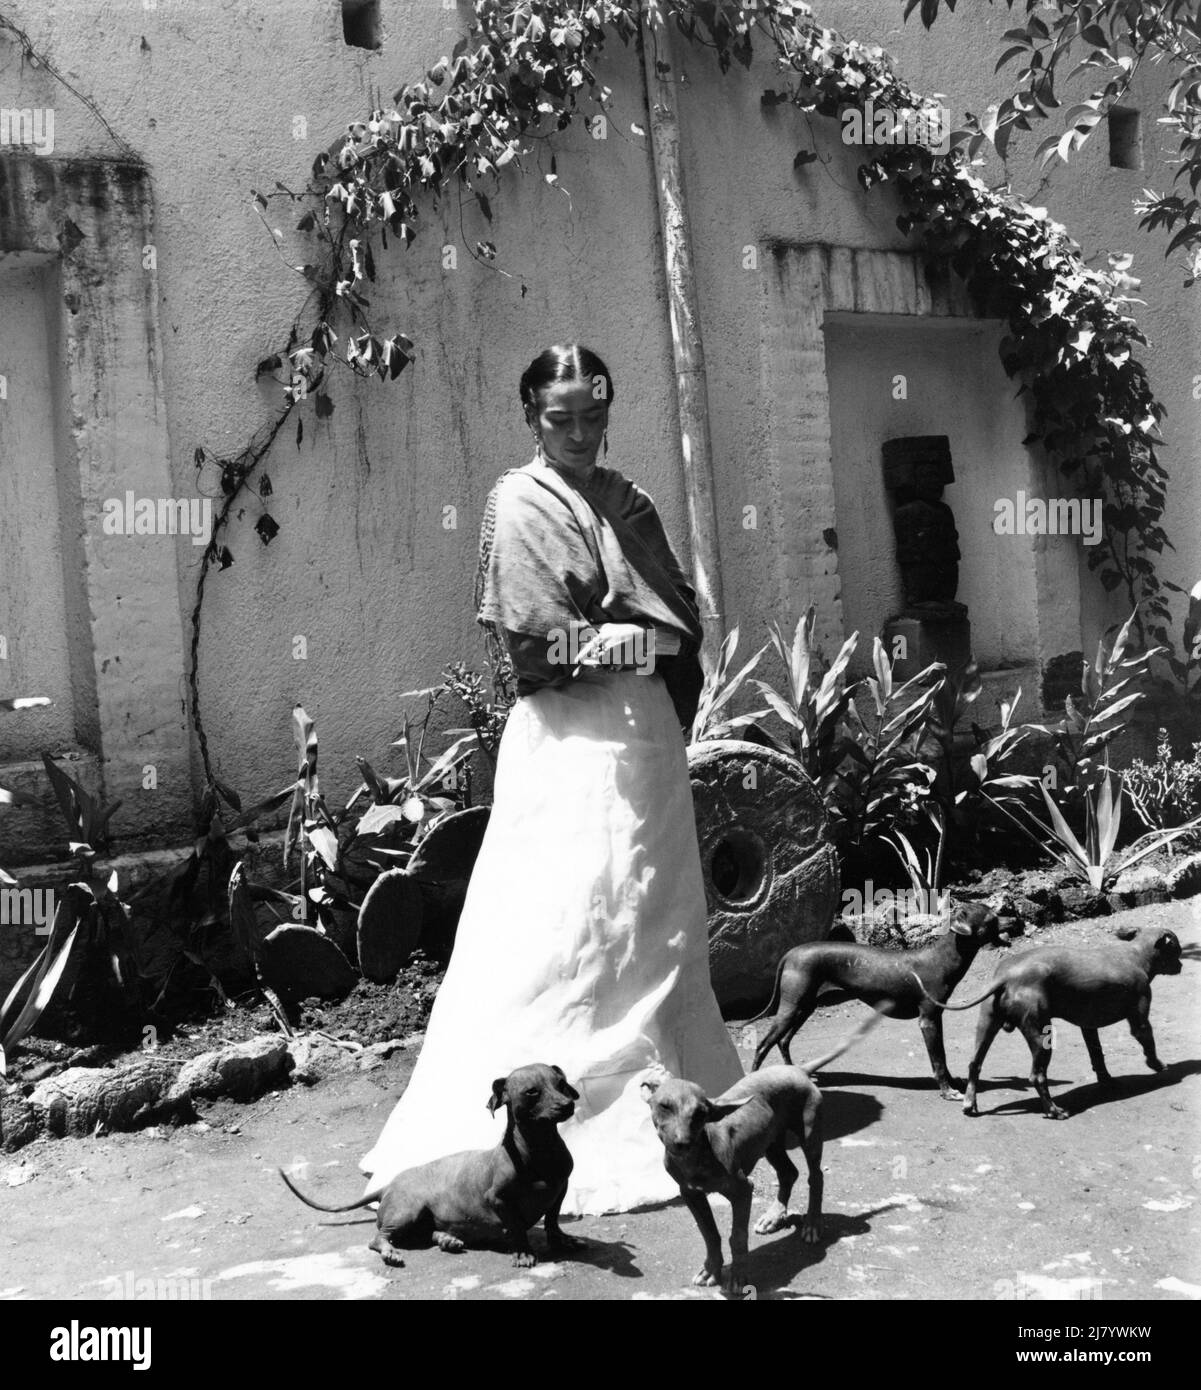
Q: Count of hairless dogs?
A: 4